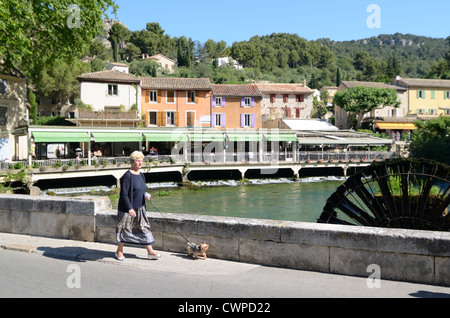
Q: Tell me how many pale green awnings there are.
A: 6